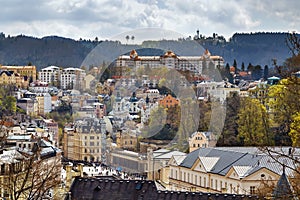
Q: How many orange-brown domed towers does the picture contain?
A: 3